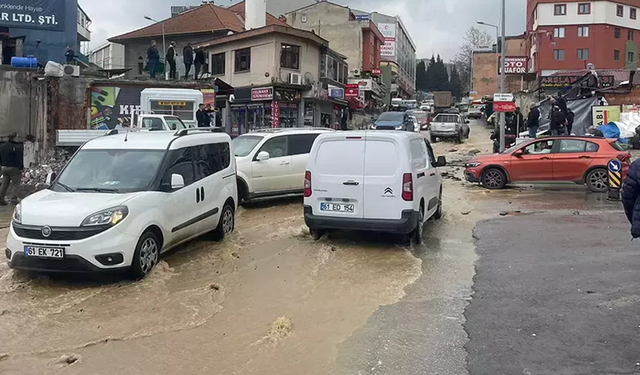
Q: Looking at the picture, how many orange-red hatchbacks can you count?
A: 1